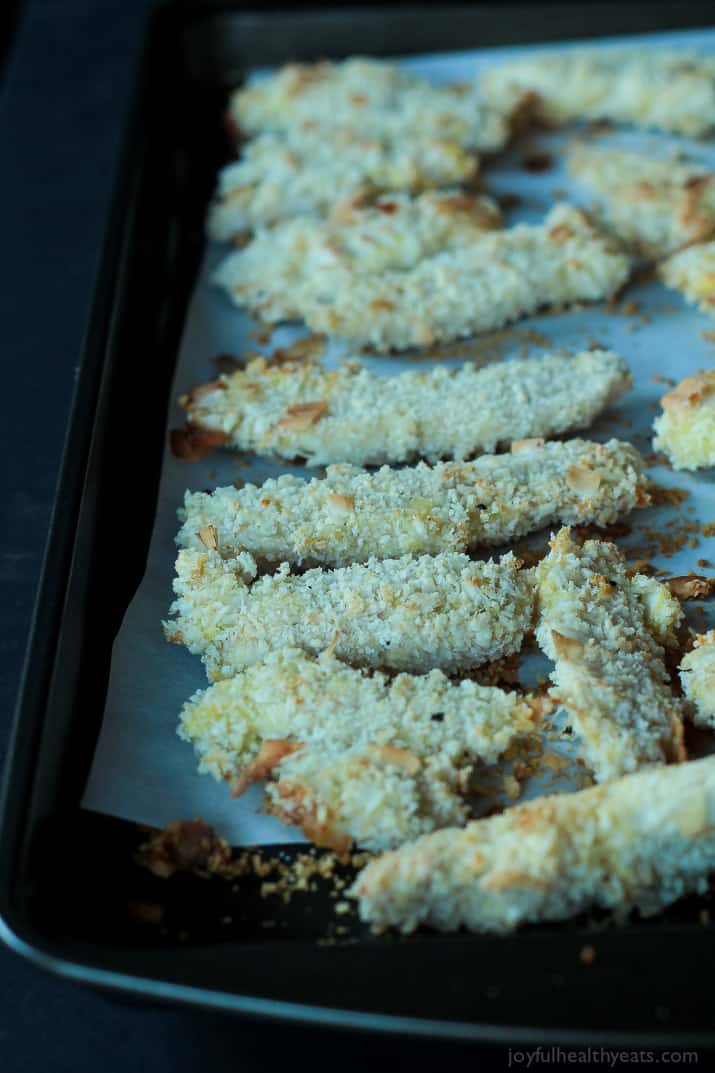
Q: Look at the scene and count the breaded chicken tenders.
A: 15